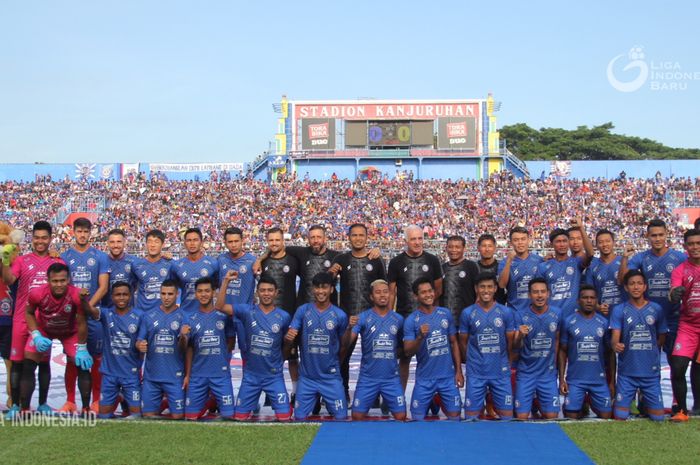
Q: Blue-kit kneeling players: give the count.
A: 11